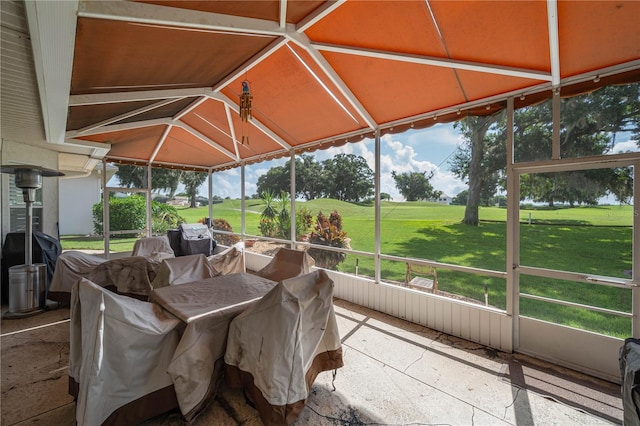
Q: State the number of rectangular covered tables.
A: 1